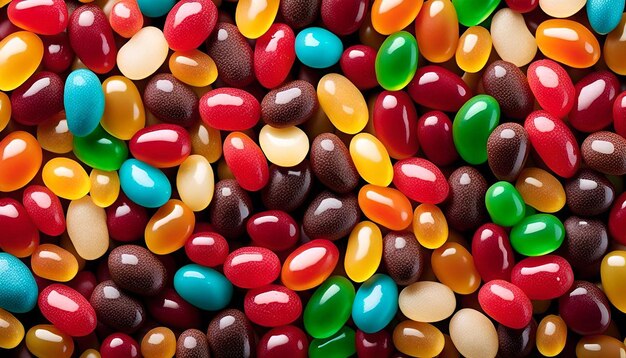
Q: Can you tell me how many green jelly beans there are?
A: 8